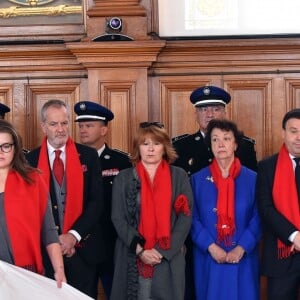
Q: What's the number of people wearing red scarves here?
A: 5